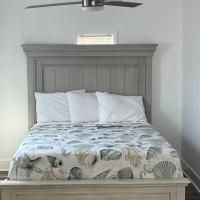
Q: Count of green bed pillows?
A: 0